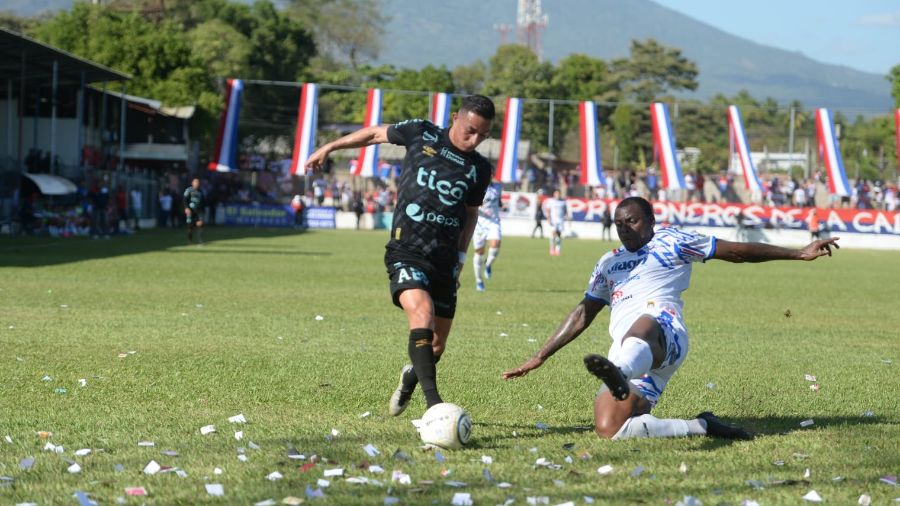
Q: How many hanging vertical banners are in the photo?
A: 10